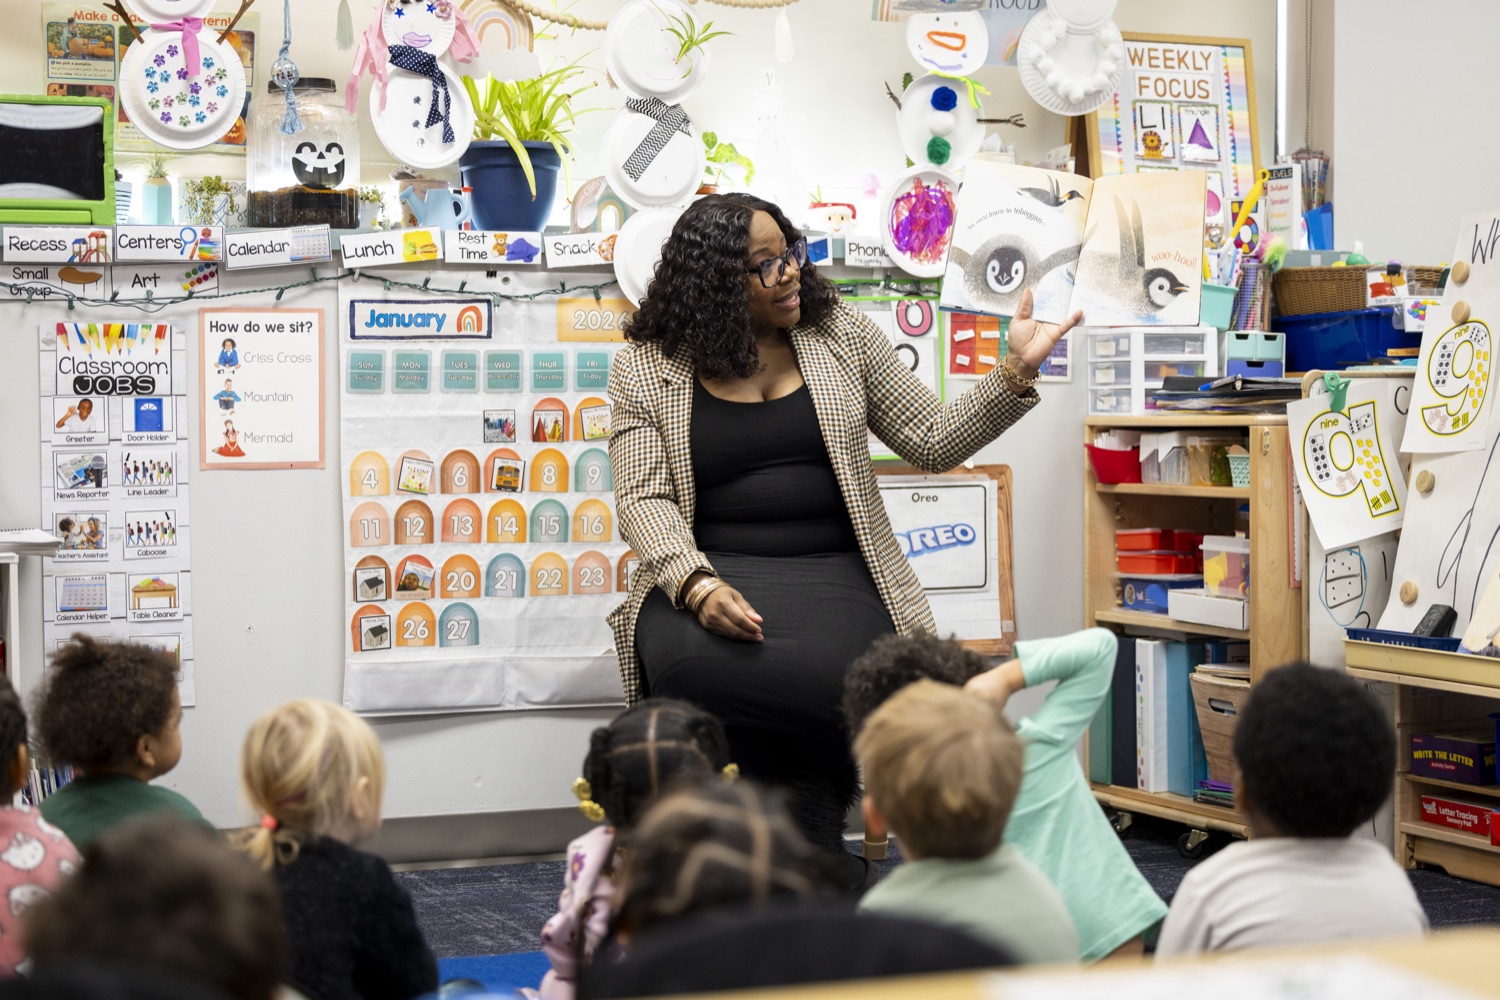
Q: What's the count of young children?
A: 9